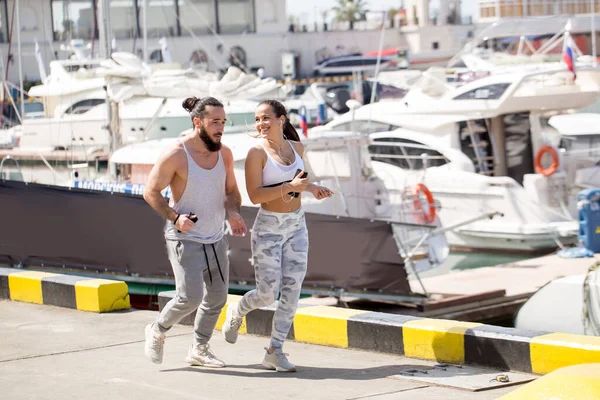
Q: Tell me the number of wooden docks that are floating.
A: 1